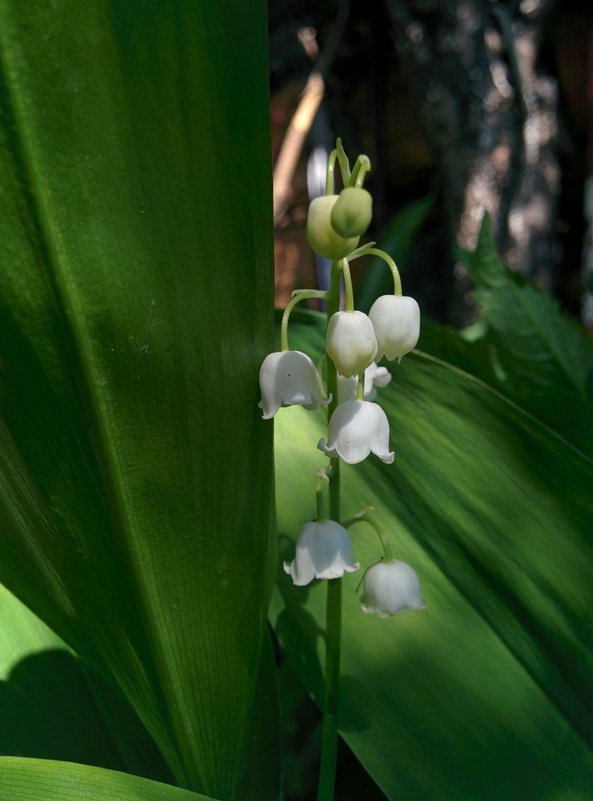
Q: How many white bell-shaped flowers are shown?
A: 7